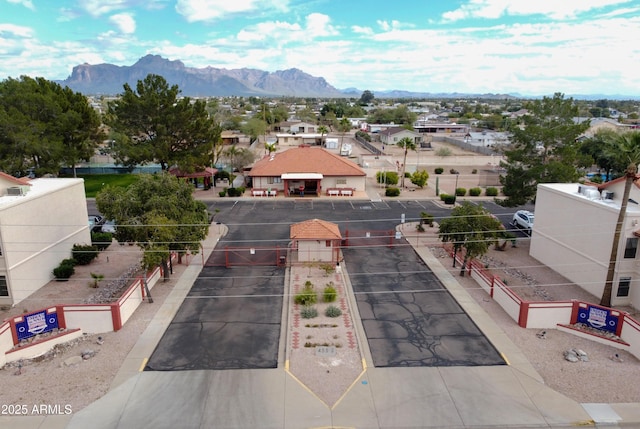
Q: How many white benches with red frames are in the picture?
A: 4